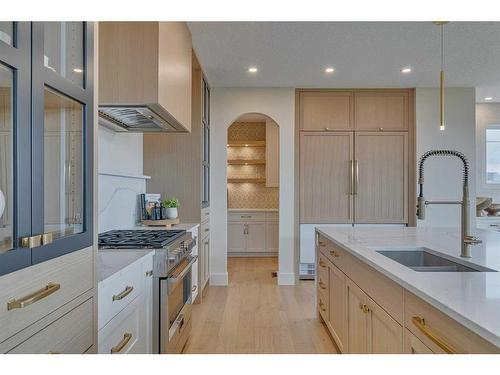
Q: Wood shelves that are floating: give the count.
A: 3